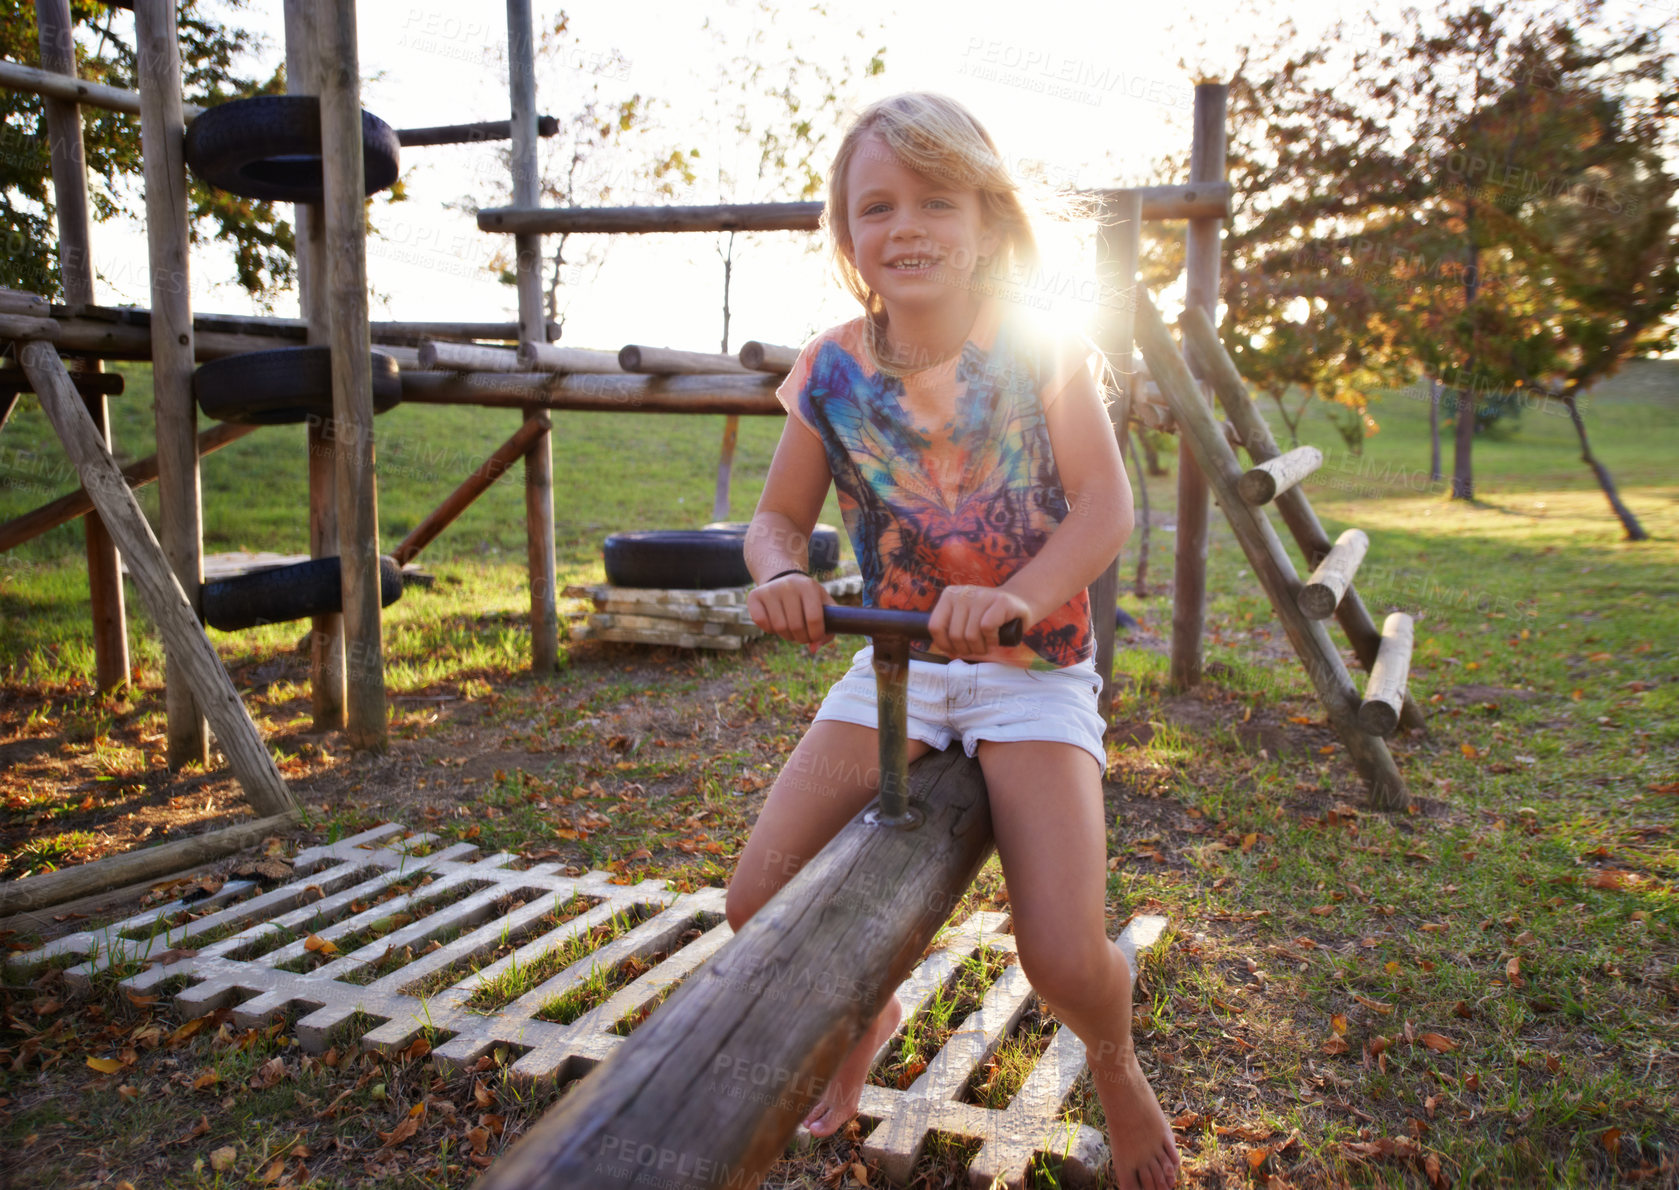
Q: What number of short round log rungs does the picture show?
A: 3